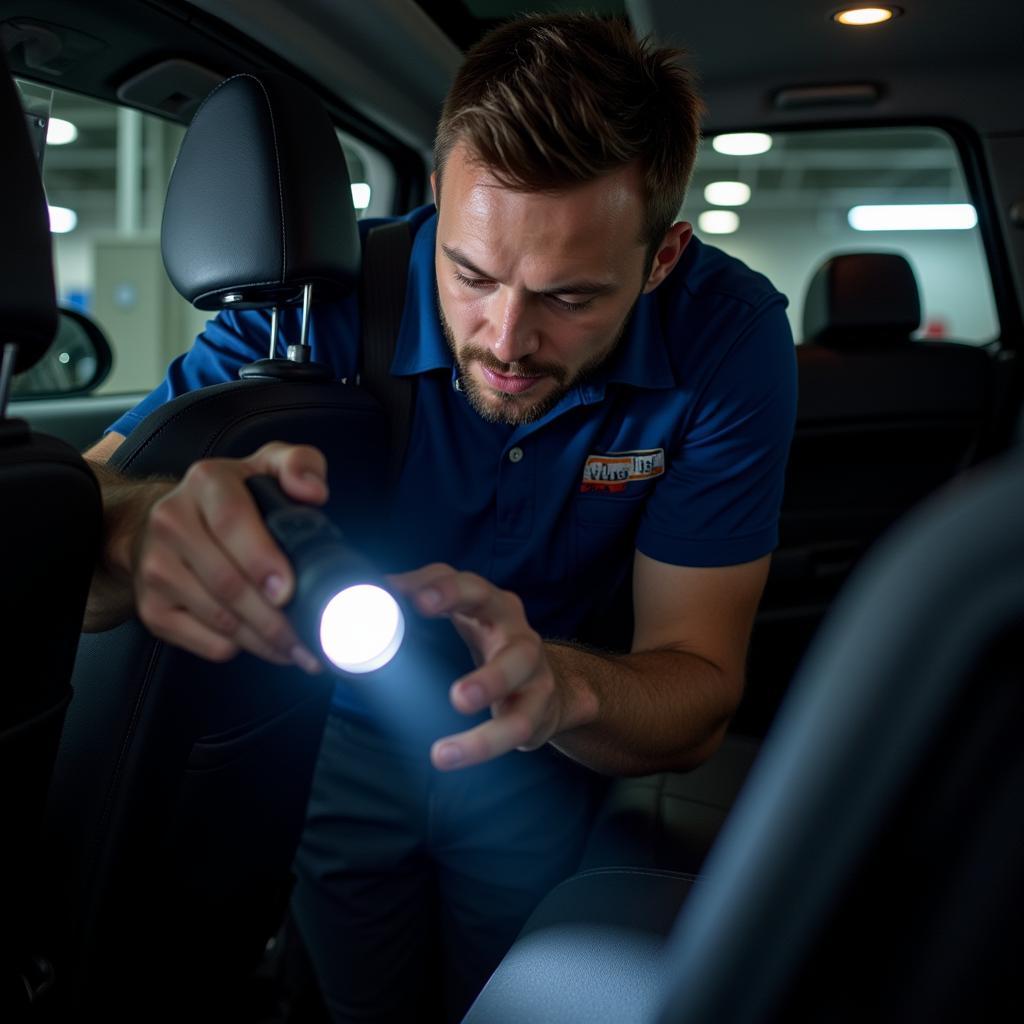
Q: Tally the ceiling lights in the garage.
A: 7